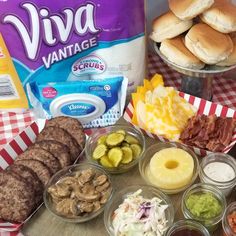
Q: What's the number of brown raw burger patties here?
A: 7